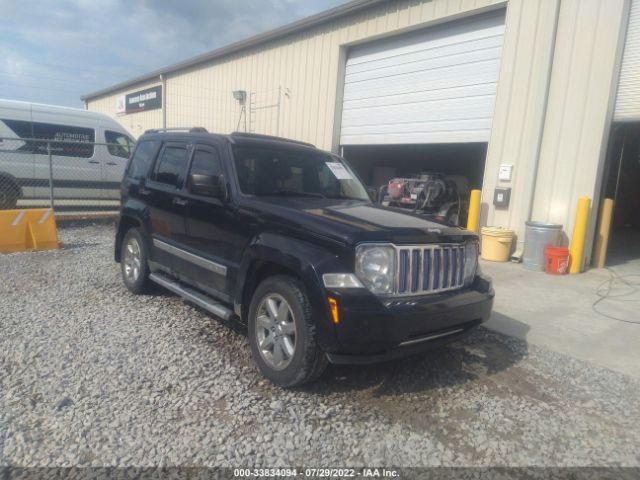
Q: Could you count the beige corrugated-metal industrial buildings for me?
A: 1